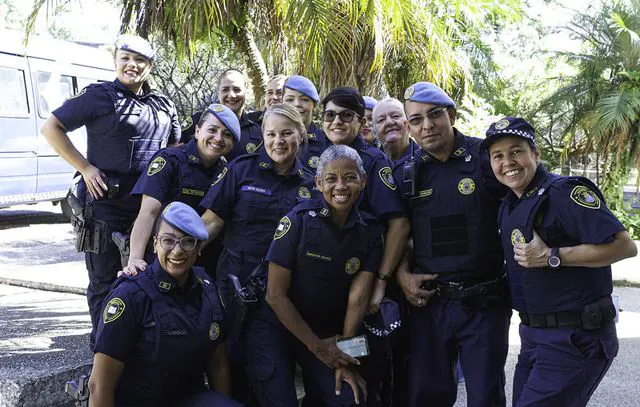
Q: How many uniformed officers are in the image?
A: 13